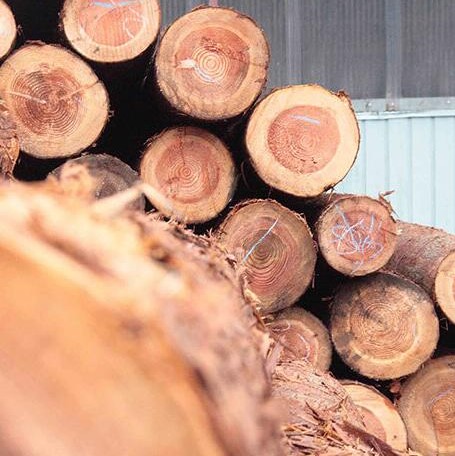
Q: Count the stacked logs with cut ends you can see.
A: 14